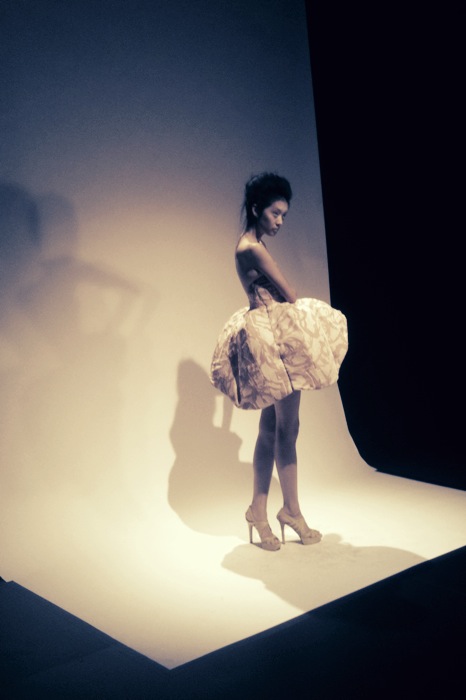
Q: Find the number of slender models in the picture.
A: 1